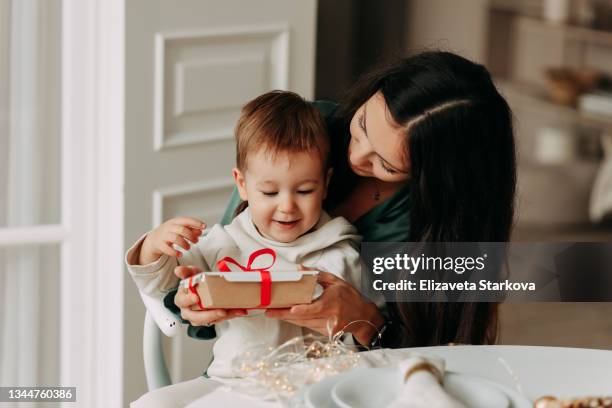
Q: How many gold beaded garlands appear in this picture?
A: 1